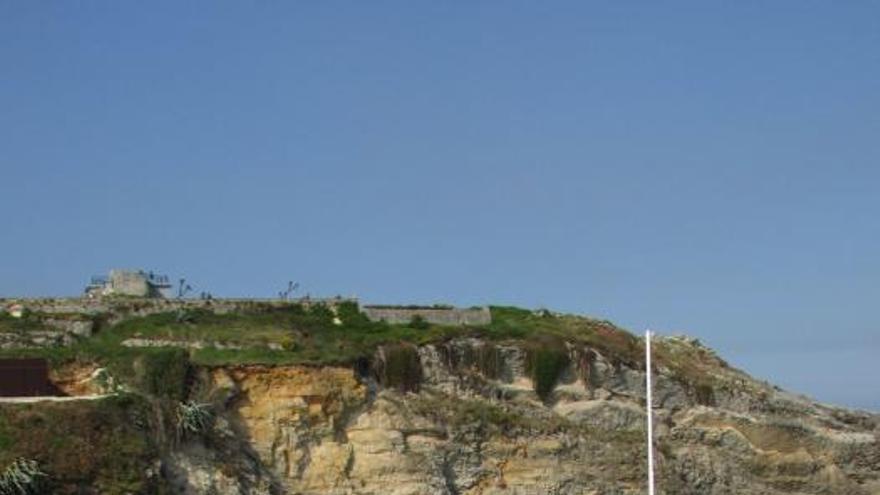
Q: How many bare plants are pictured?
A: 2